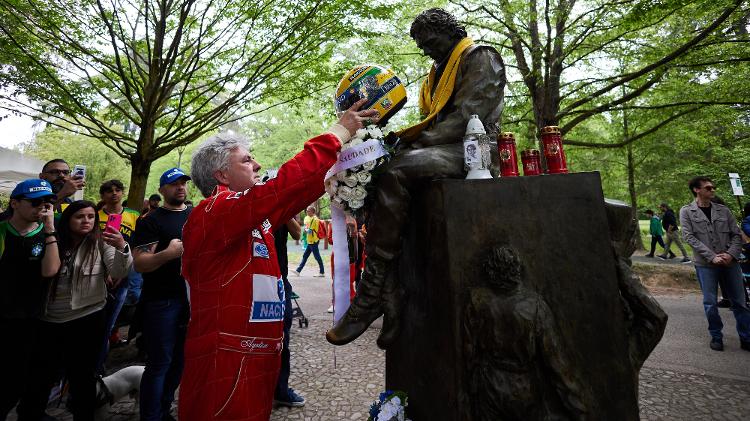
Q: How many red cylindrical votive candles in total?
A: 3